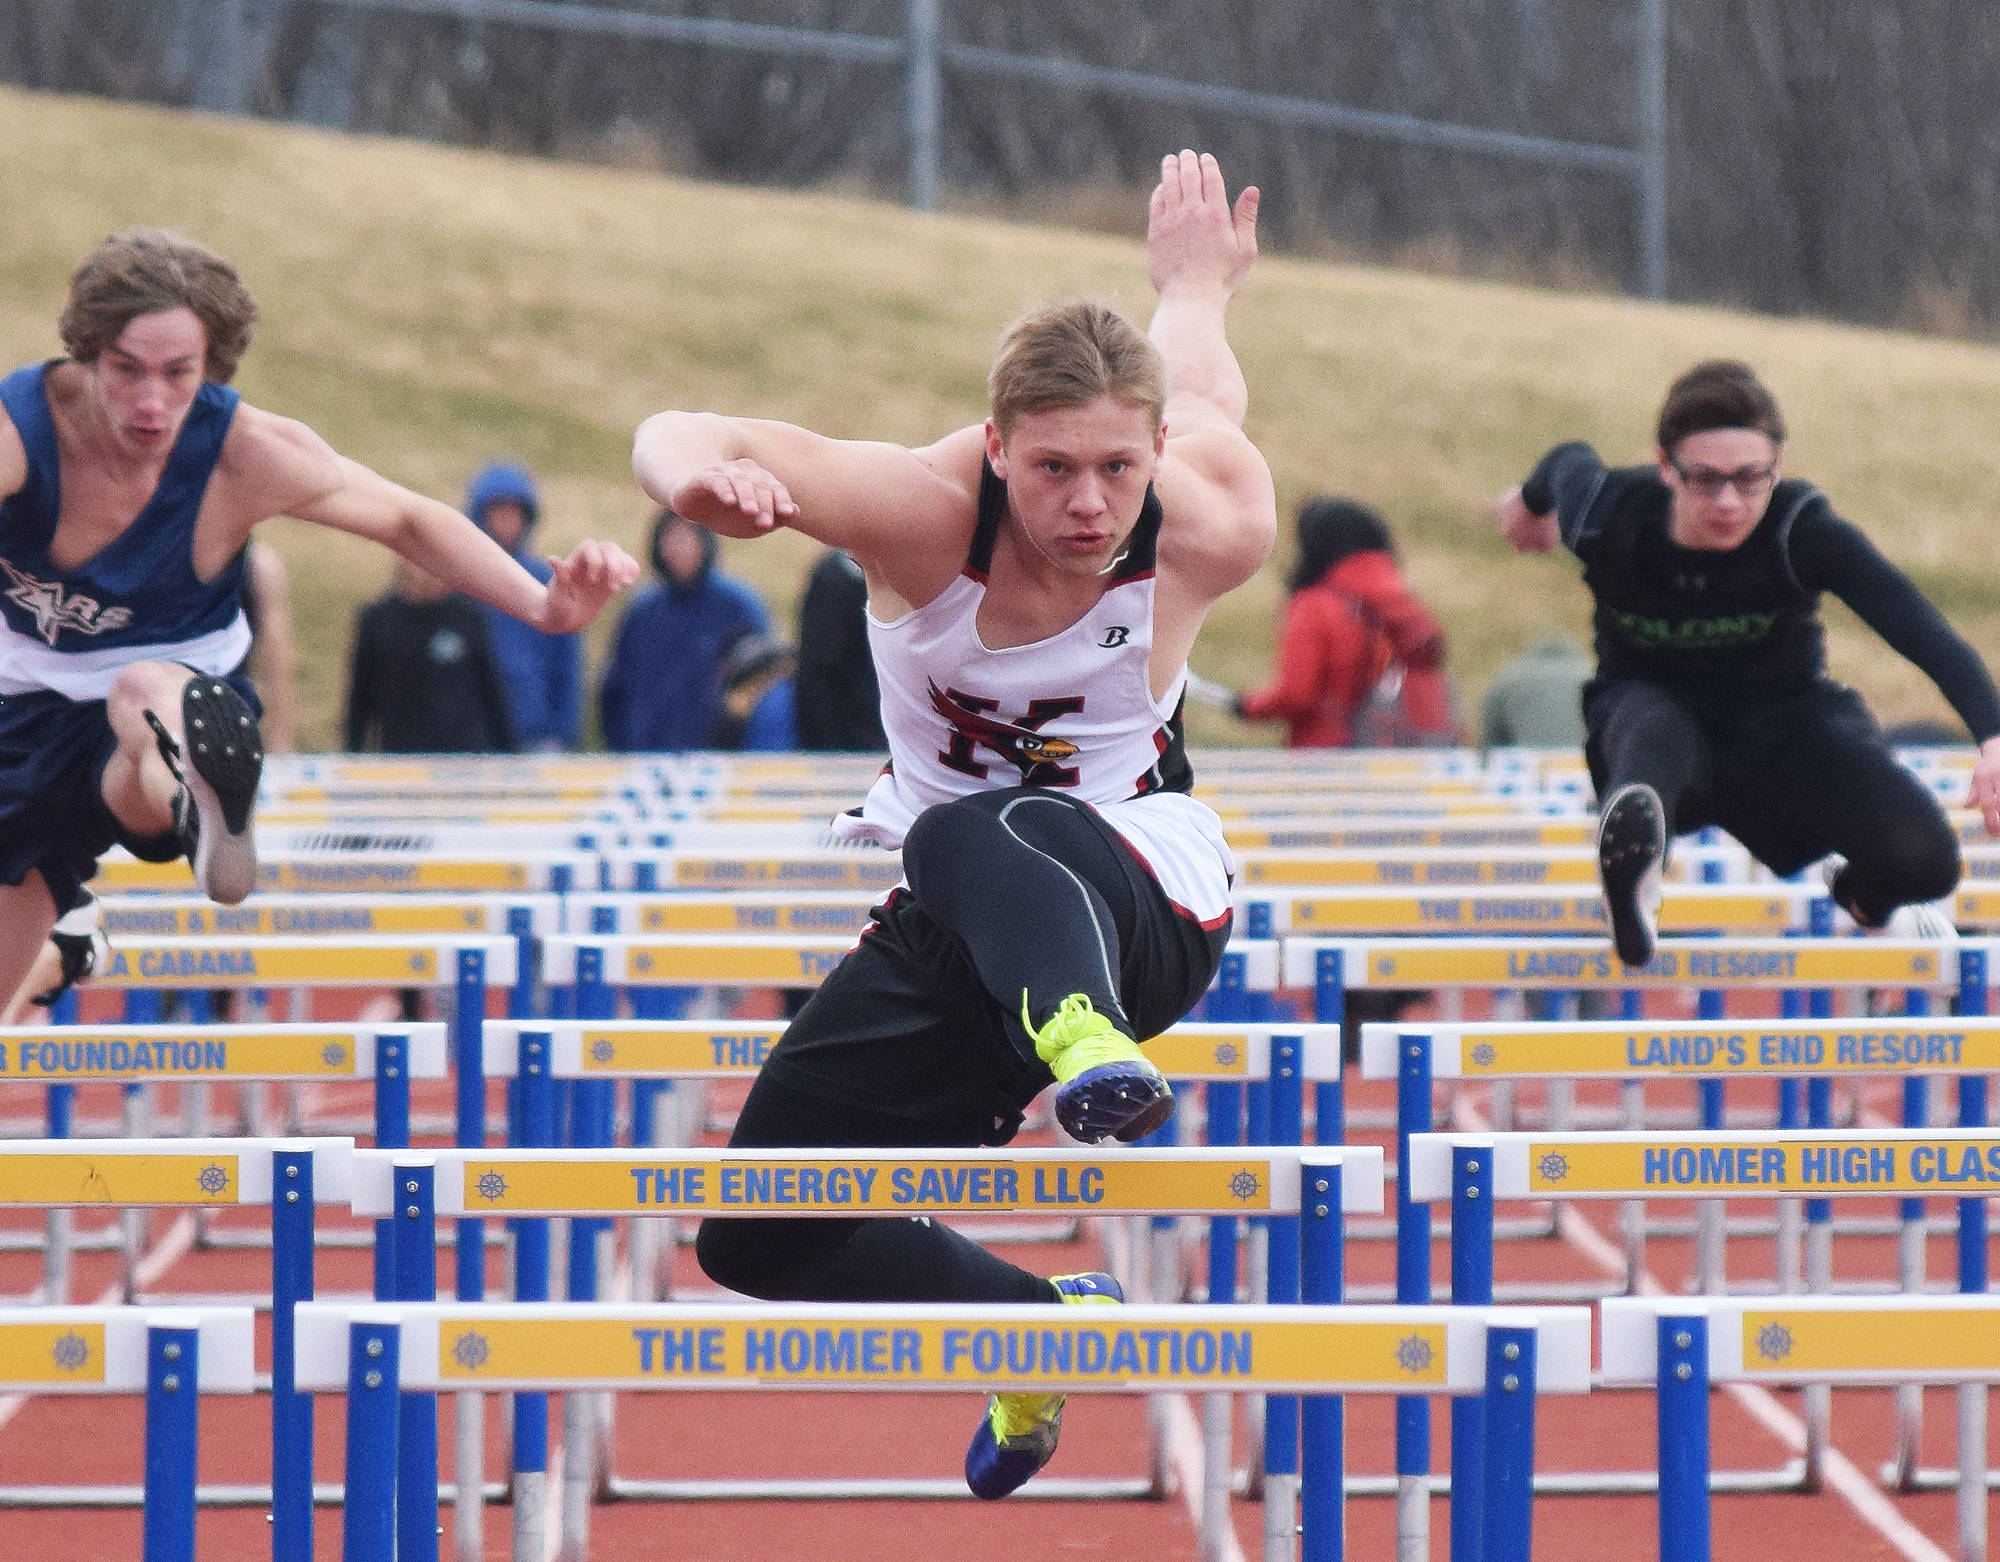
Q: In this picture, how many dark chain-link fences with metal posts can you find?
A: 1